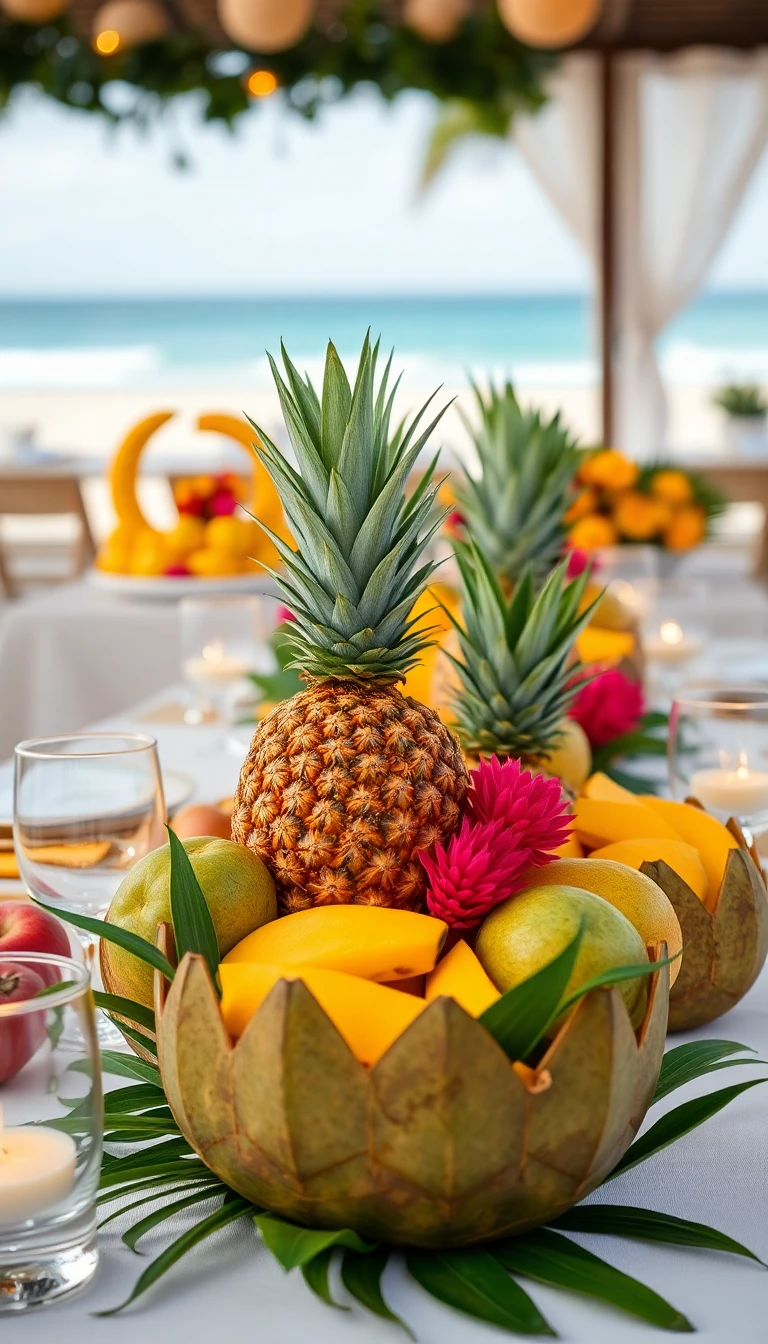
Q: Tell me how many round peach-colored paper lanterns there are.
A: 5